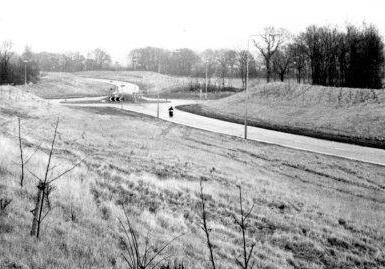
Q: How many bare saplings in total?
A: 5